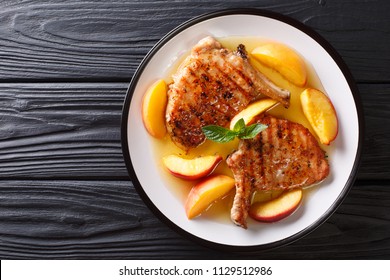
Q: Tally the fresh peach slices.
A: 7